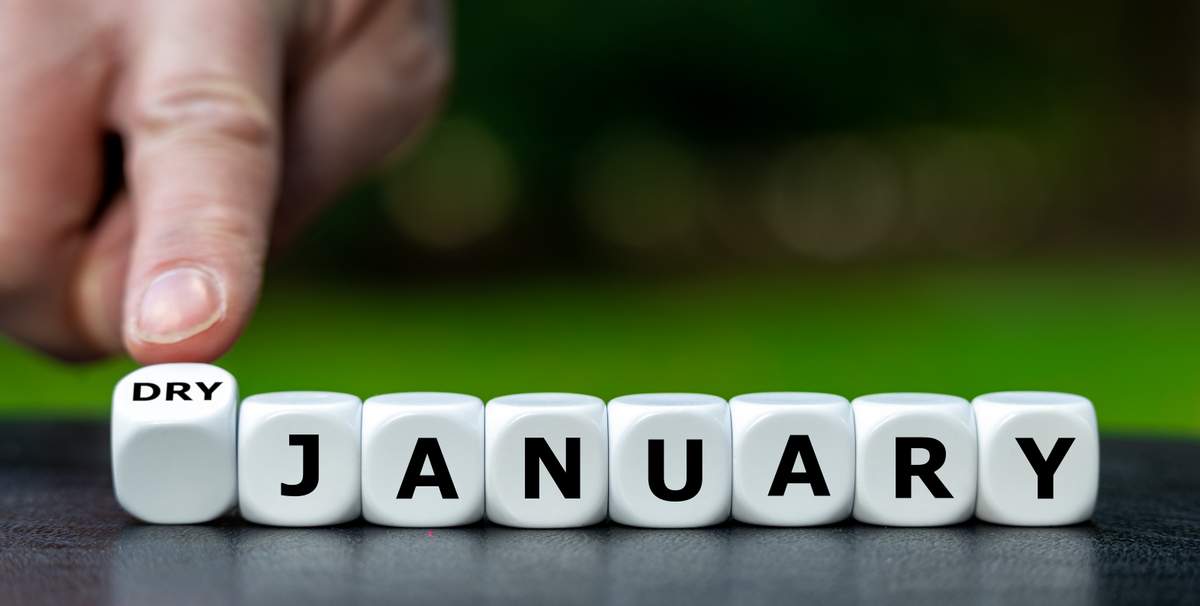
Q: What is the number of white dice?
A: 8